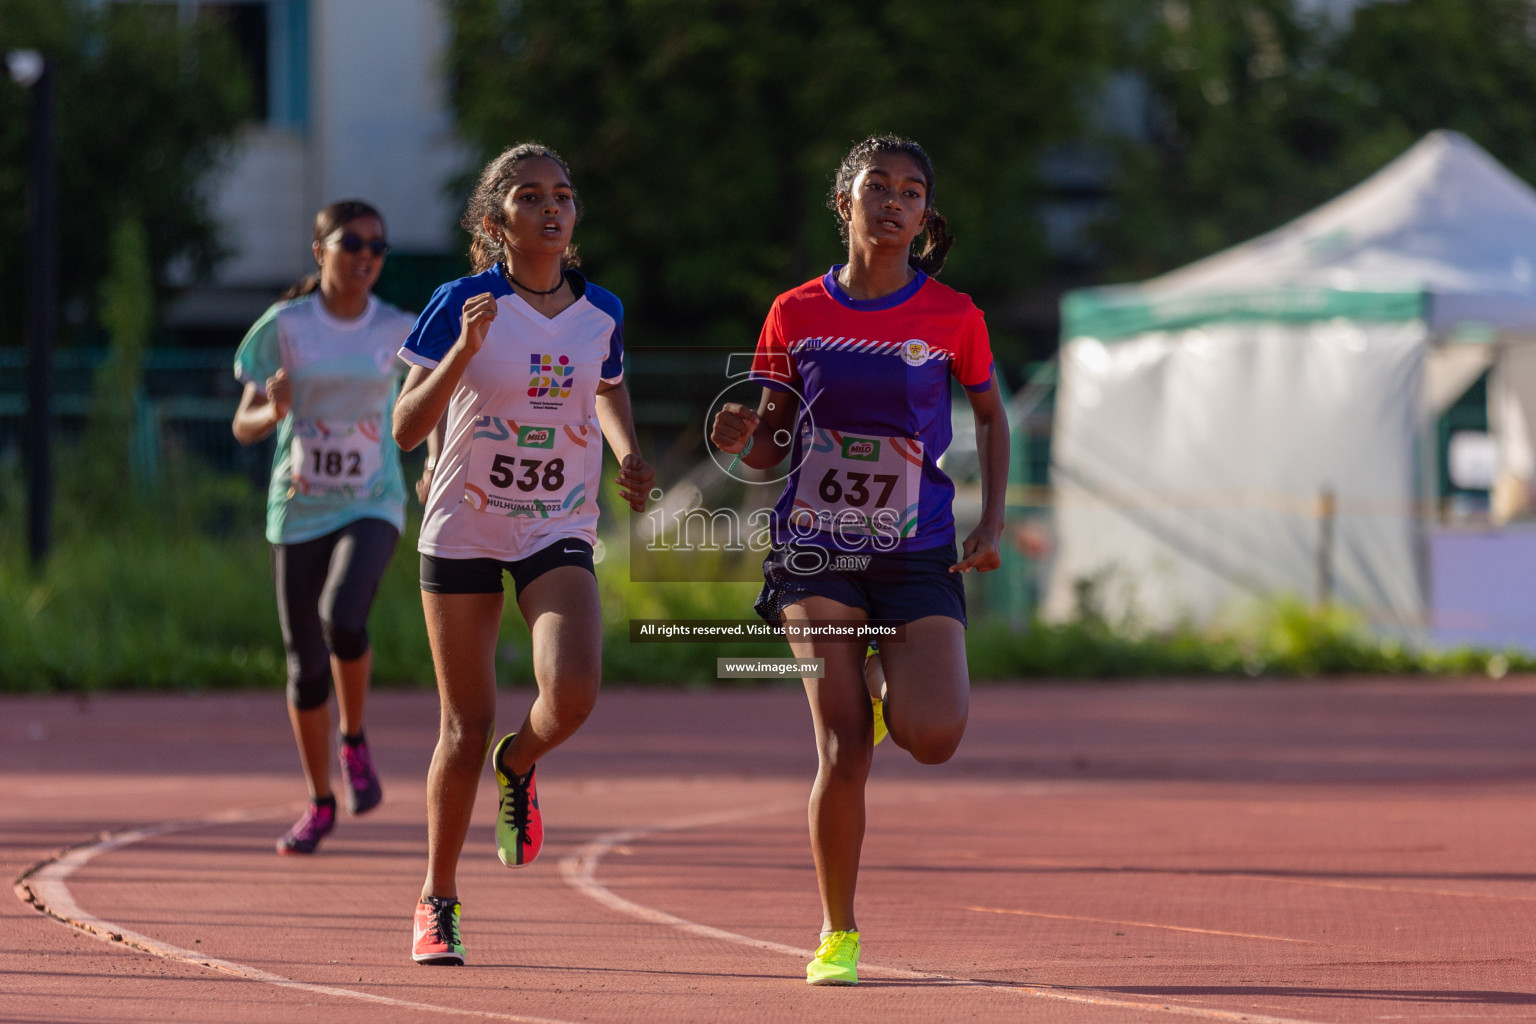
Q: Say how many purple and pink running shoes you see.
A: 2